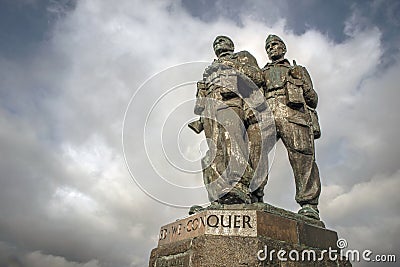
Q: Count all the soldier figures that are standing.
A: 2